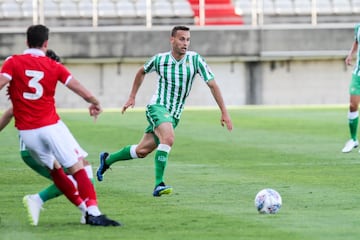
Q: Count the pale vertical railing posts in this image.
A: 8